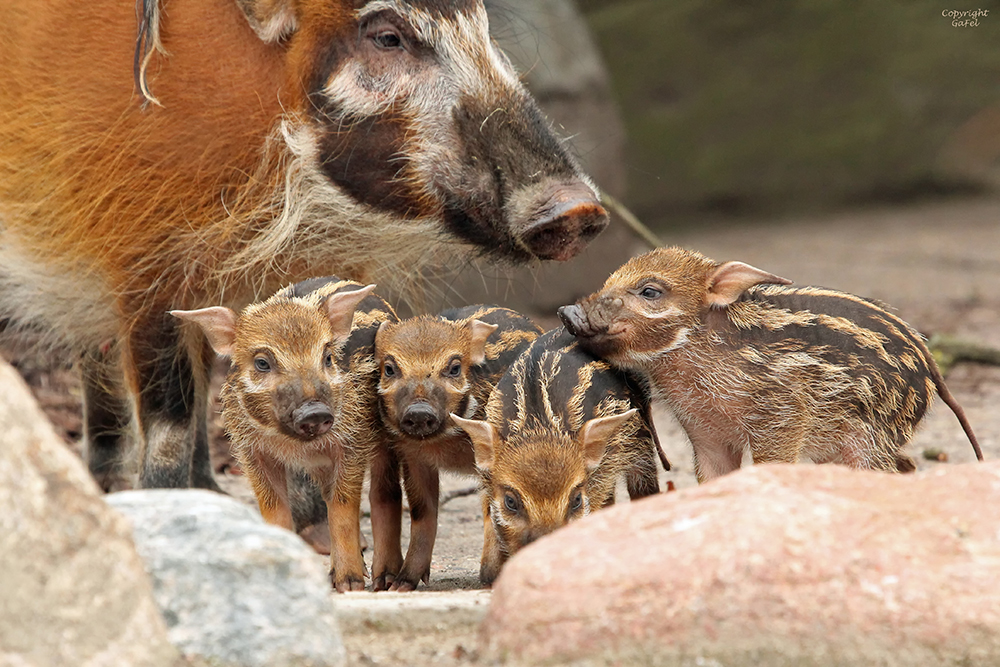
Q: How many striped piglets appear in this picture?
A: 4